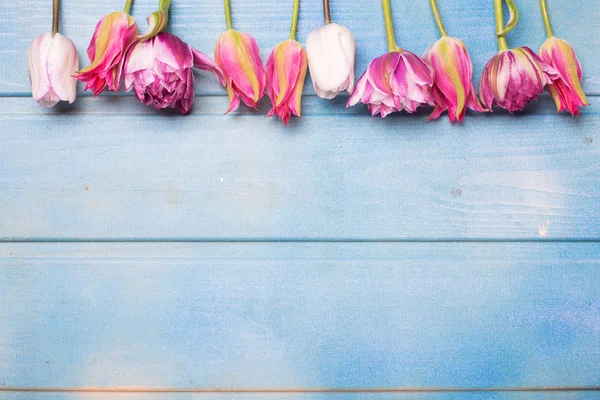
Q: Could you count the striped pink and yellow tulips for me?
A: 5